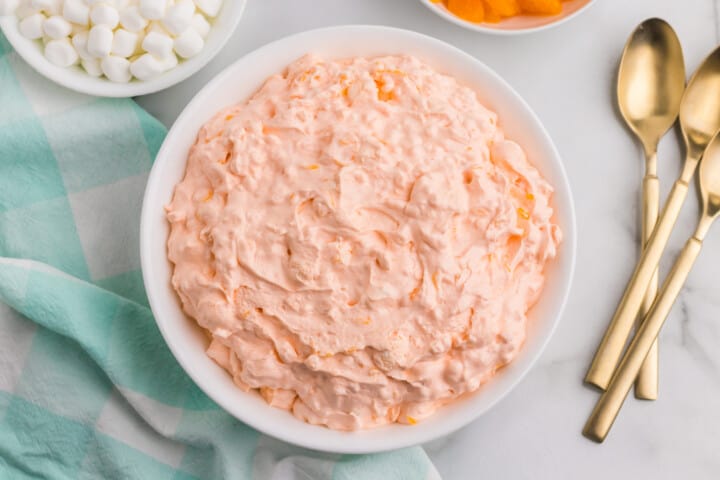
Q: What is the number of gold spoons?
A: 3